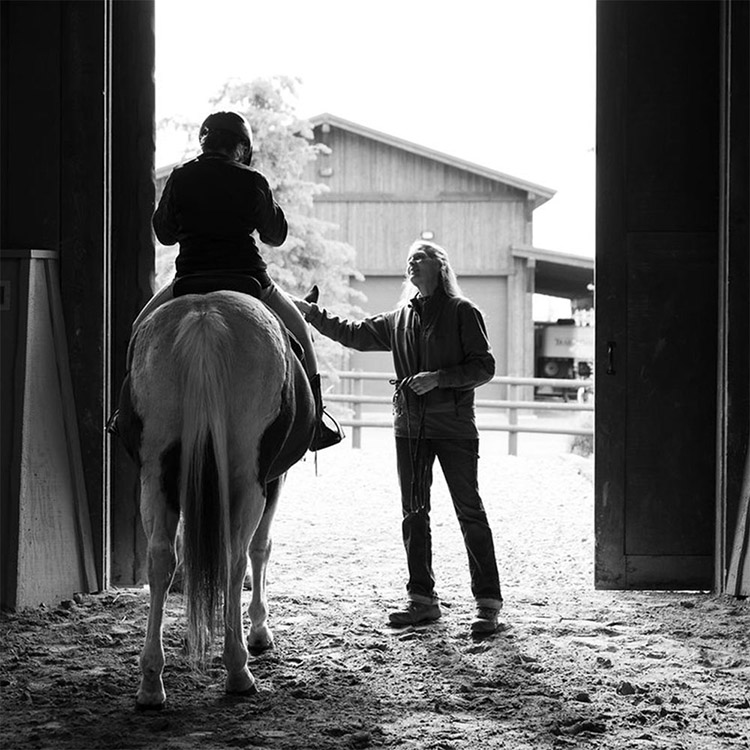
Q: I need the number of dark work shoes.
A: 2